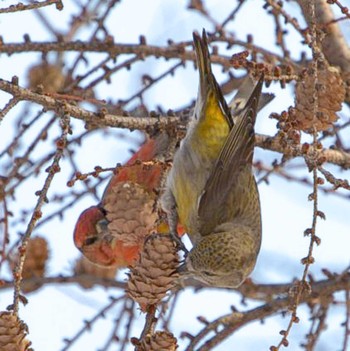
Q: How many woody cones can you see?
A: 8